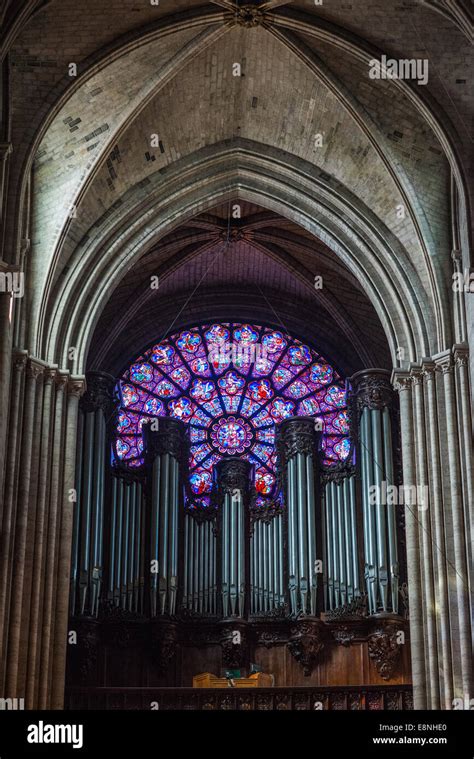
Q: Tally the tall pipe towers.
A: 5